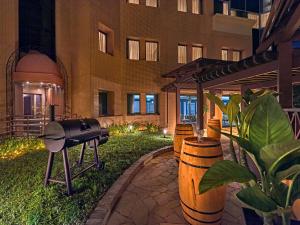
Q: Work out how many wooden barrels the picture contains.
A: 3